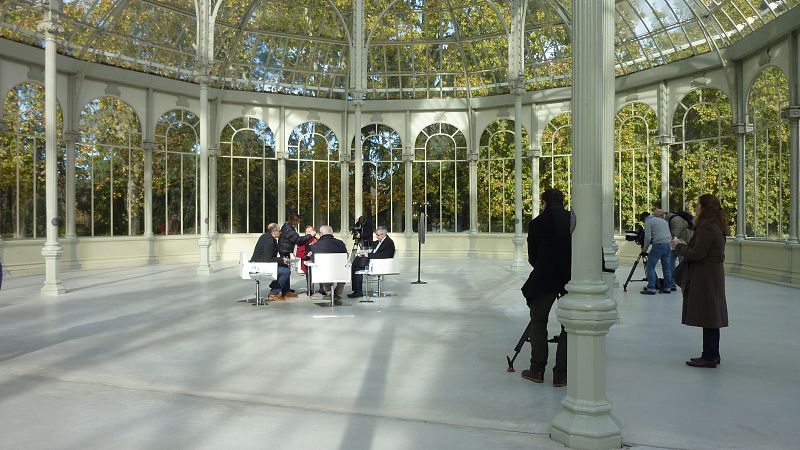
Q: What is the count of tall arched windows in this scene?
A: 12